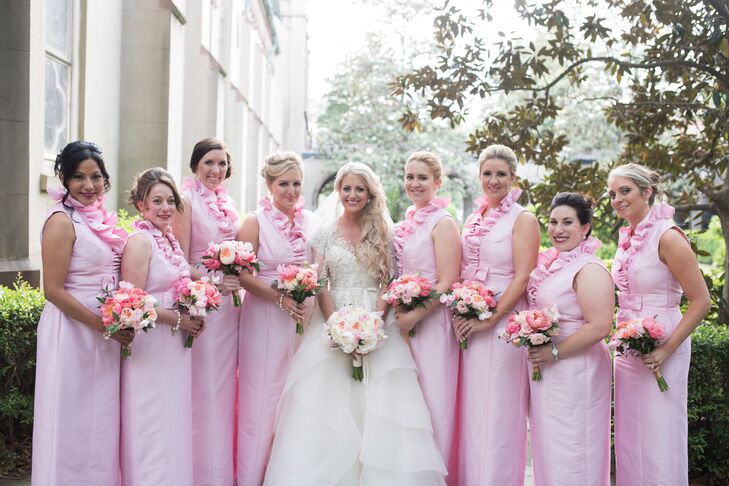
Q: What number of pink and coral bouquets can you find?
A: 8